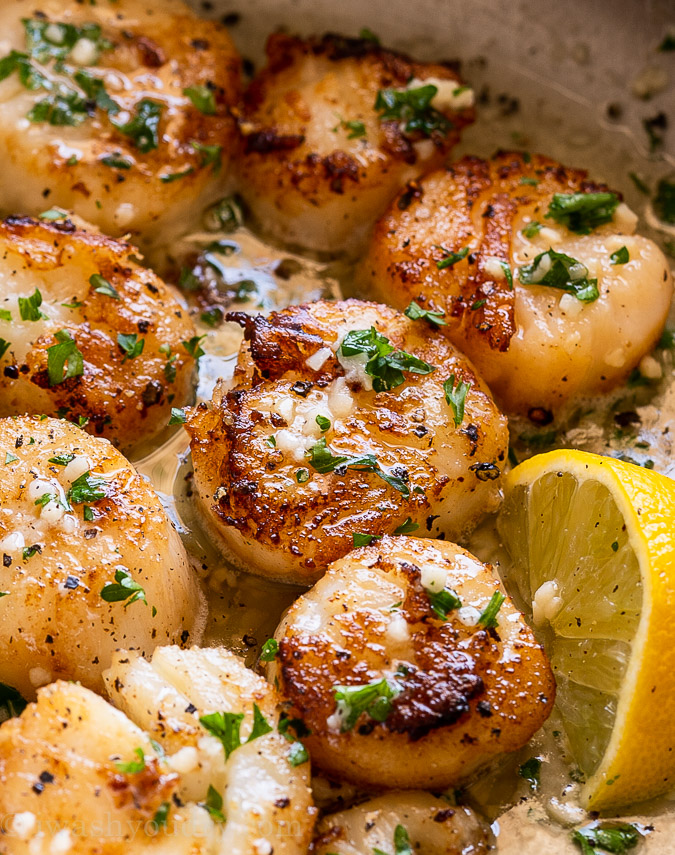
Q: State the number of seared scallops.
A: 9